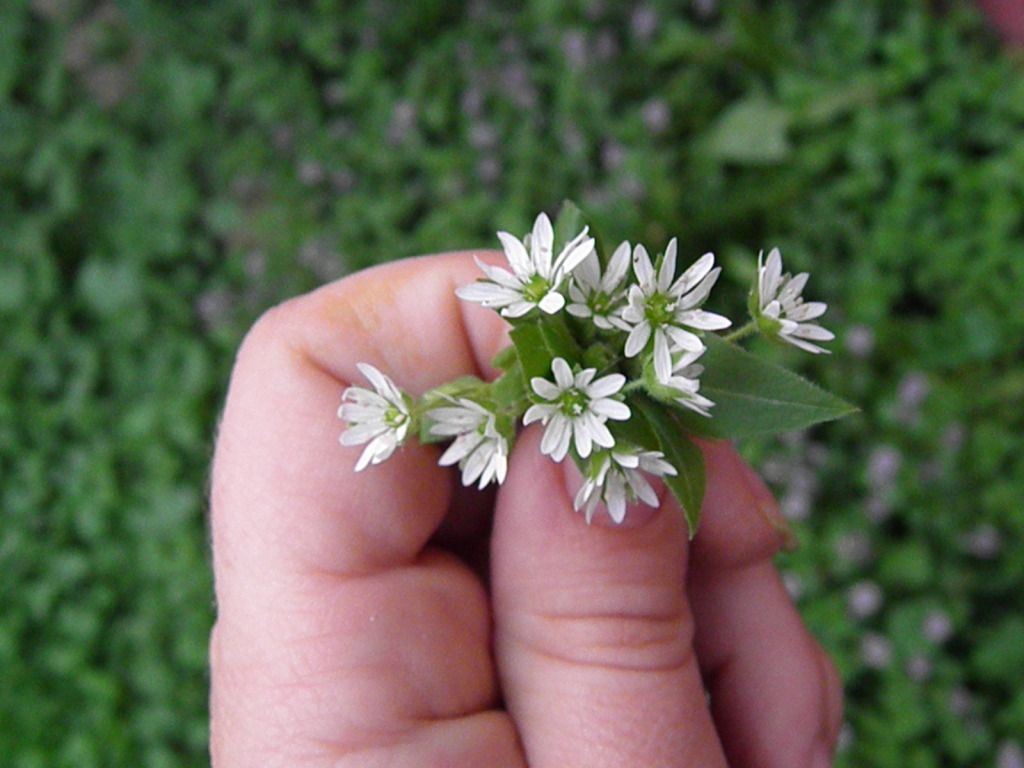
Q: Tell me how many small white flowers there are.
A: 9